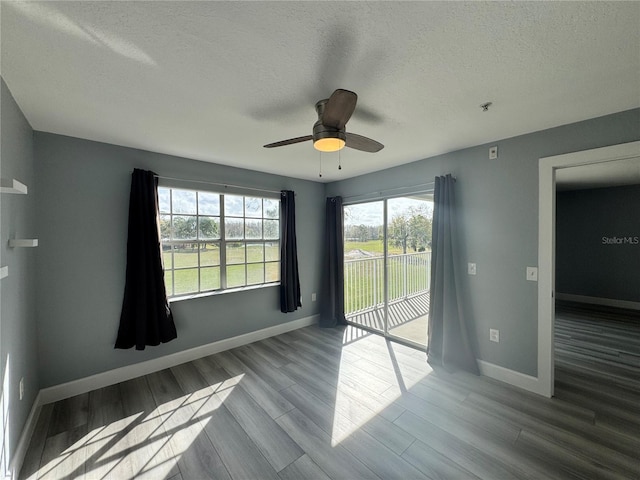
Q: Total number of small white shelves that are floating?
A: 3